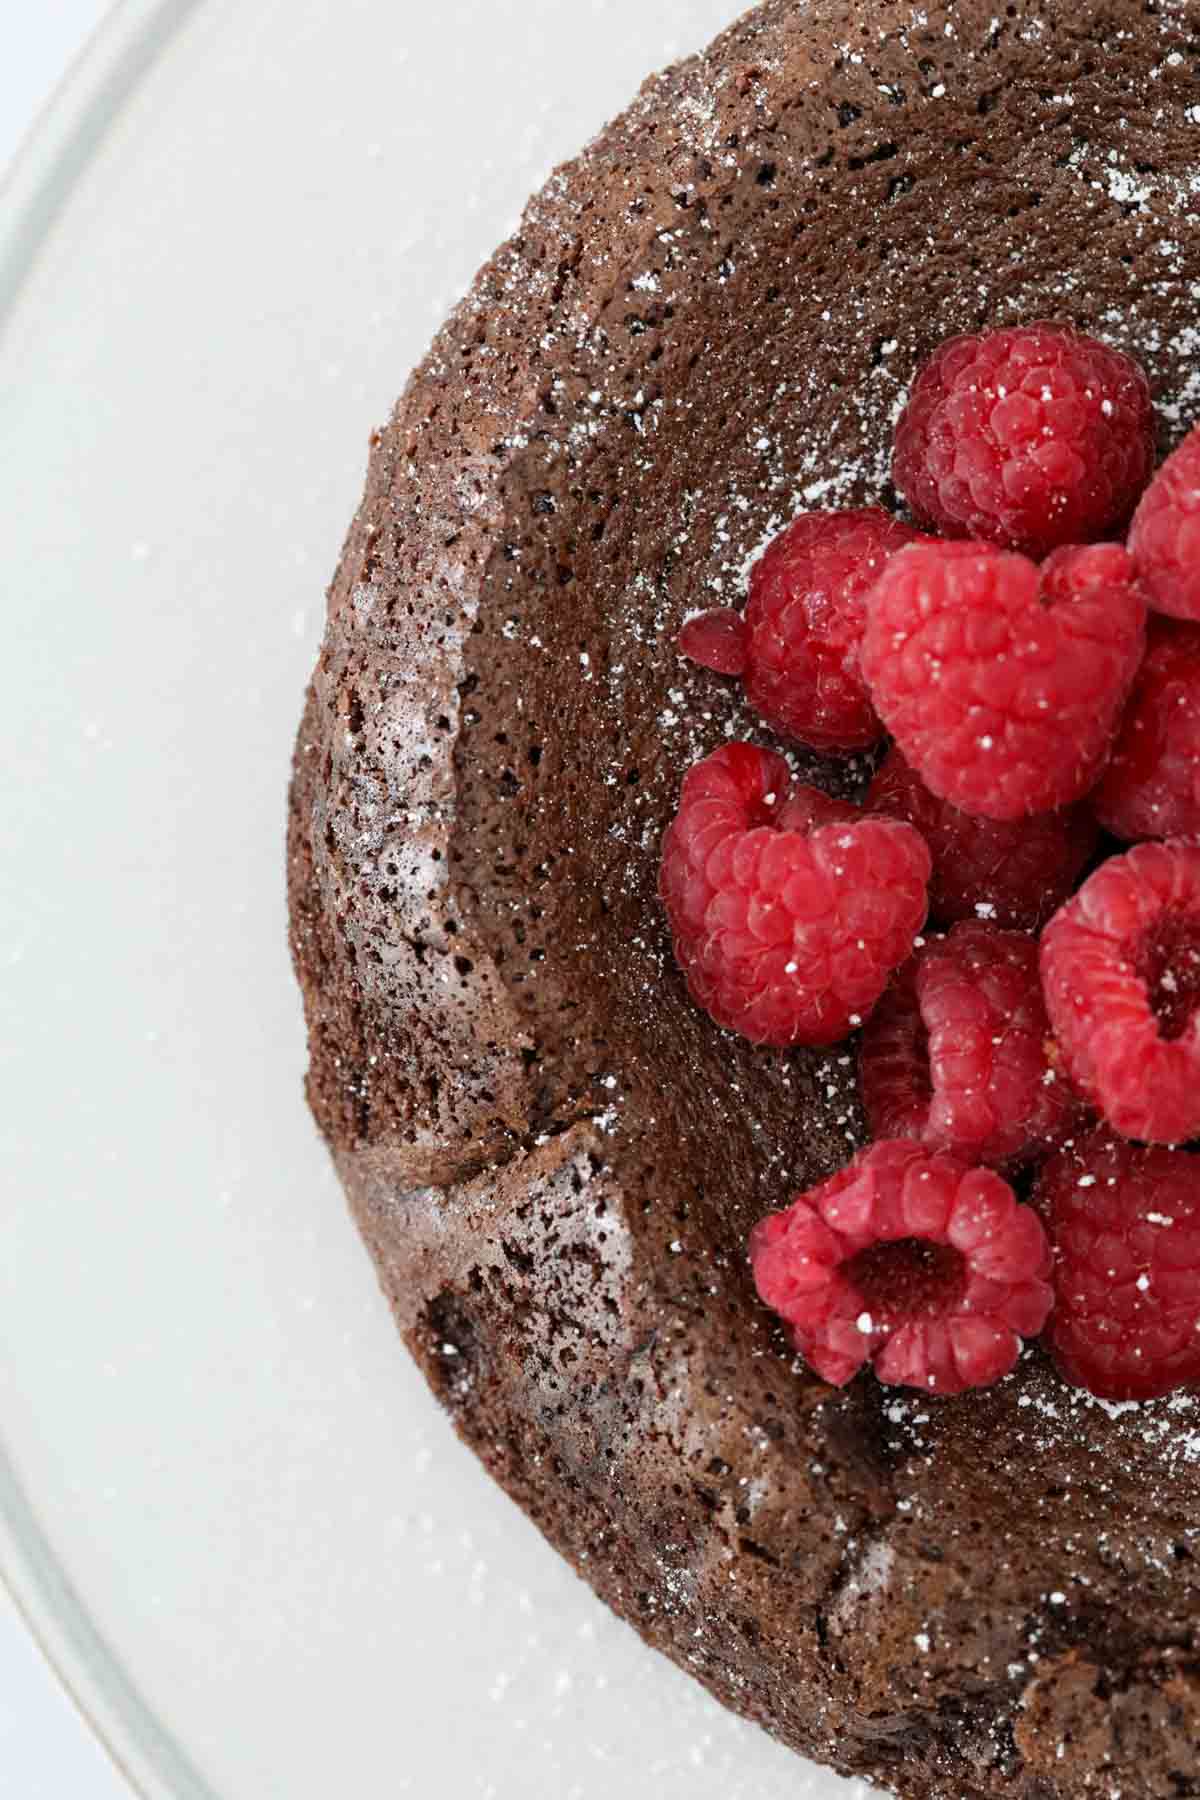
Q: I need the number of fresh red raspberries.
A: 11